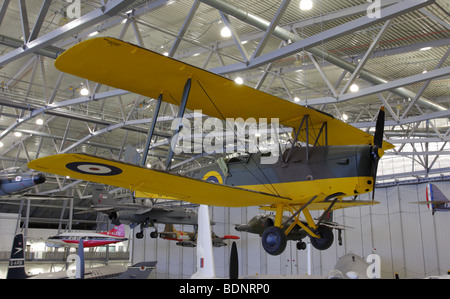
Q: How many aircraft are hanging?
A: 7